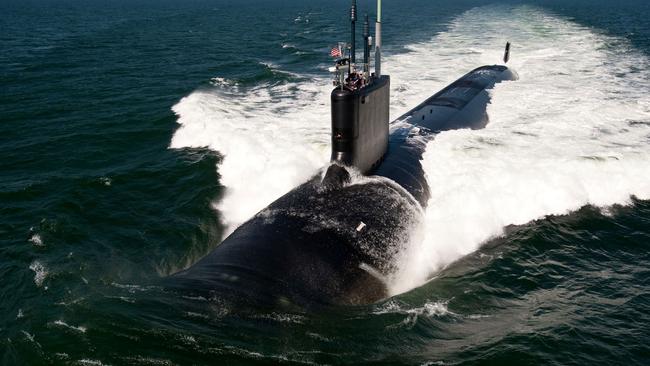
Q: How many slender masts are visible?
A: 3